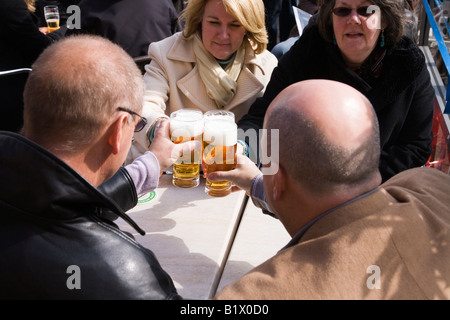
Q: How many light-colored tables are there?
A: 2